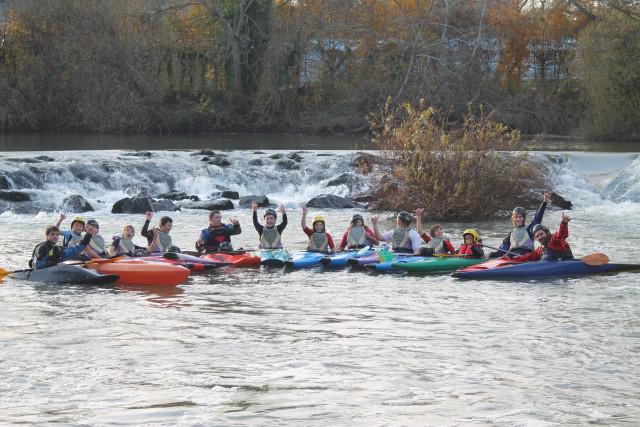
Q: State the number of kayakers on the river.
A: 14